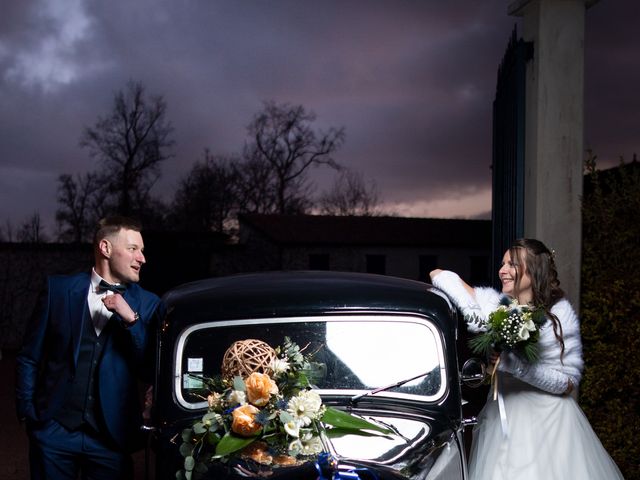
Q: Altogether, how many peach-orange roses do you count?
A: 2